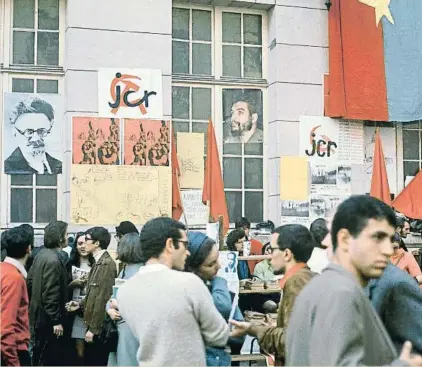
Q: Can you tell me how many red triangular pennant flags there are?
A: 4